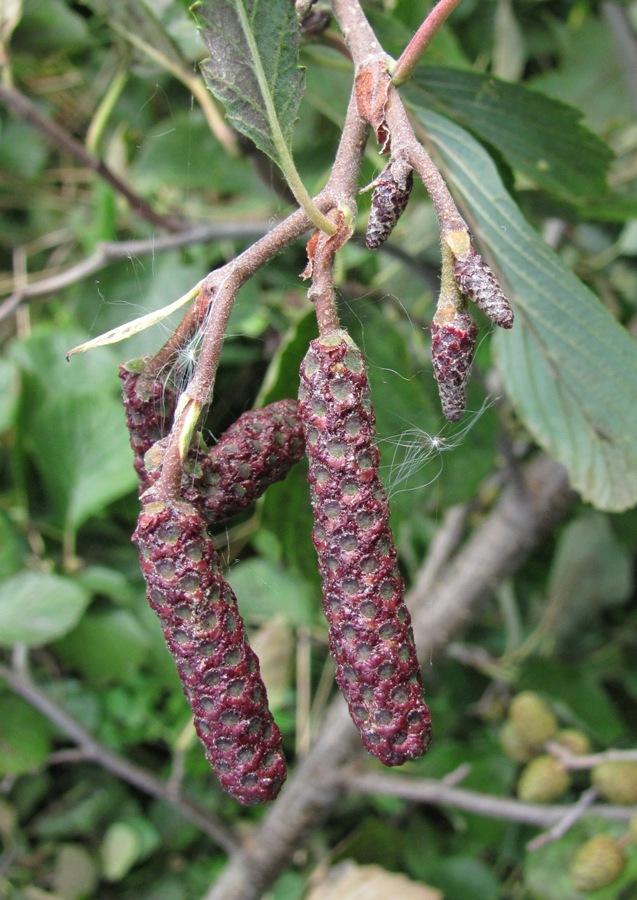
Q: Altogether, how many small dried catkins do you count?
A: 3